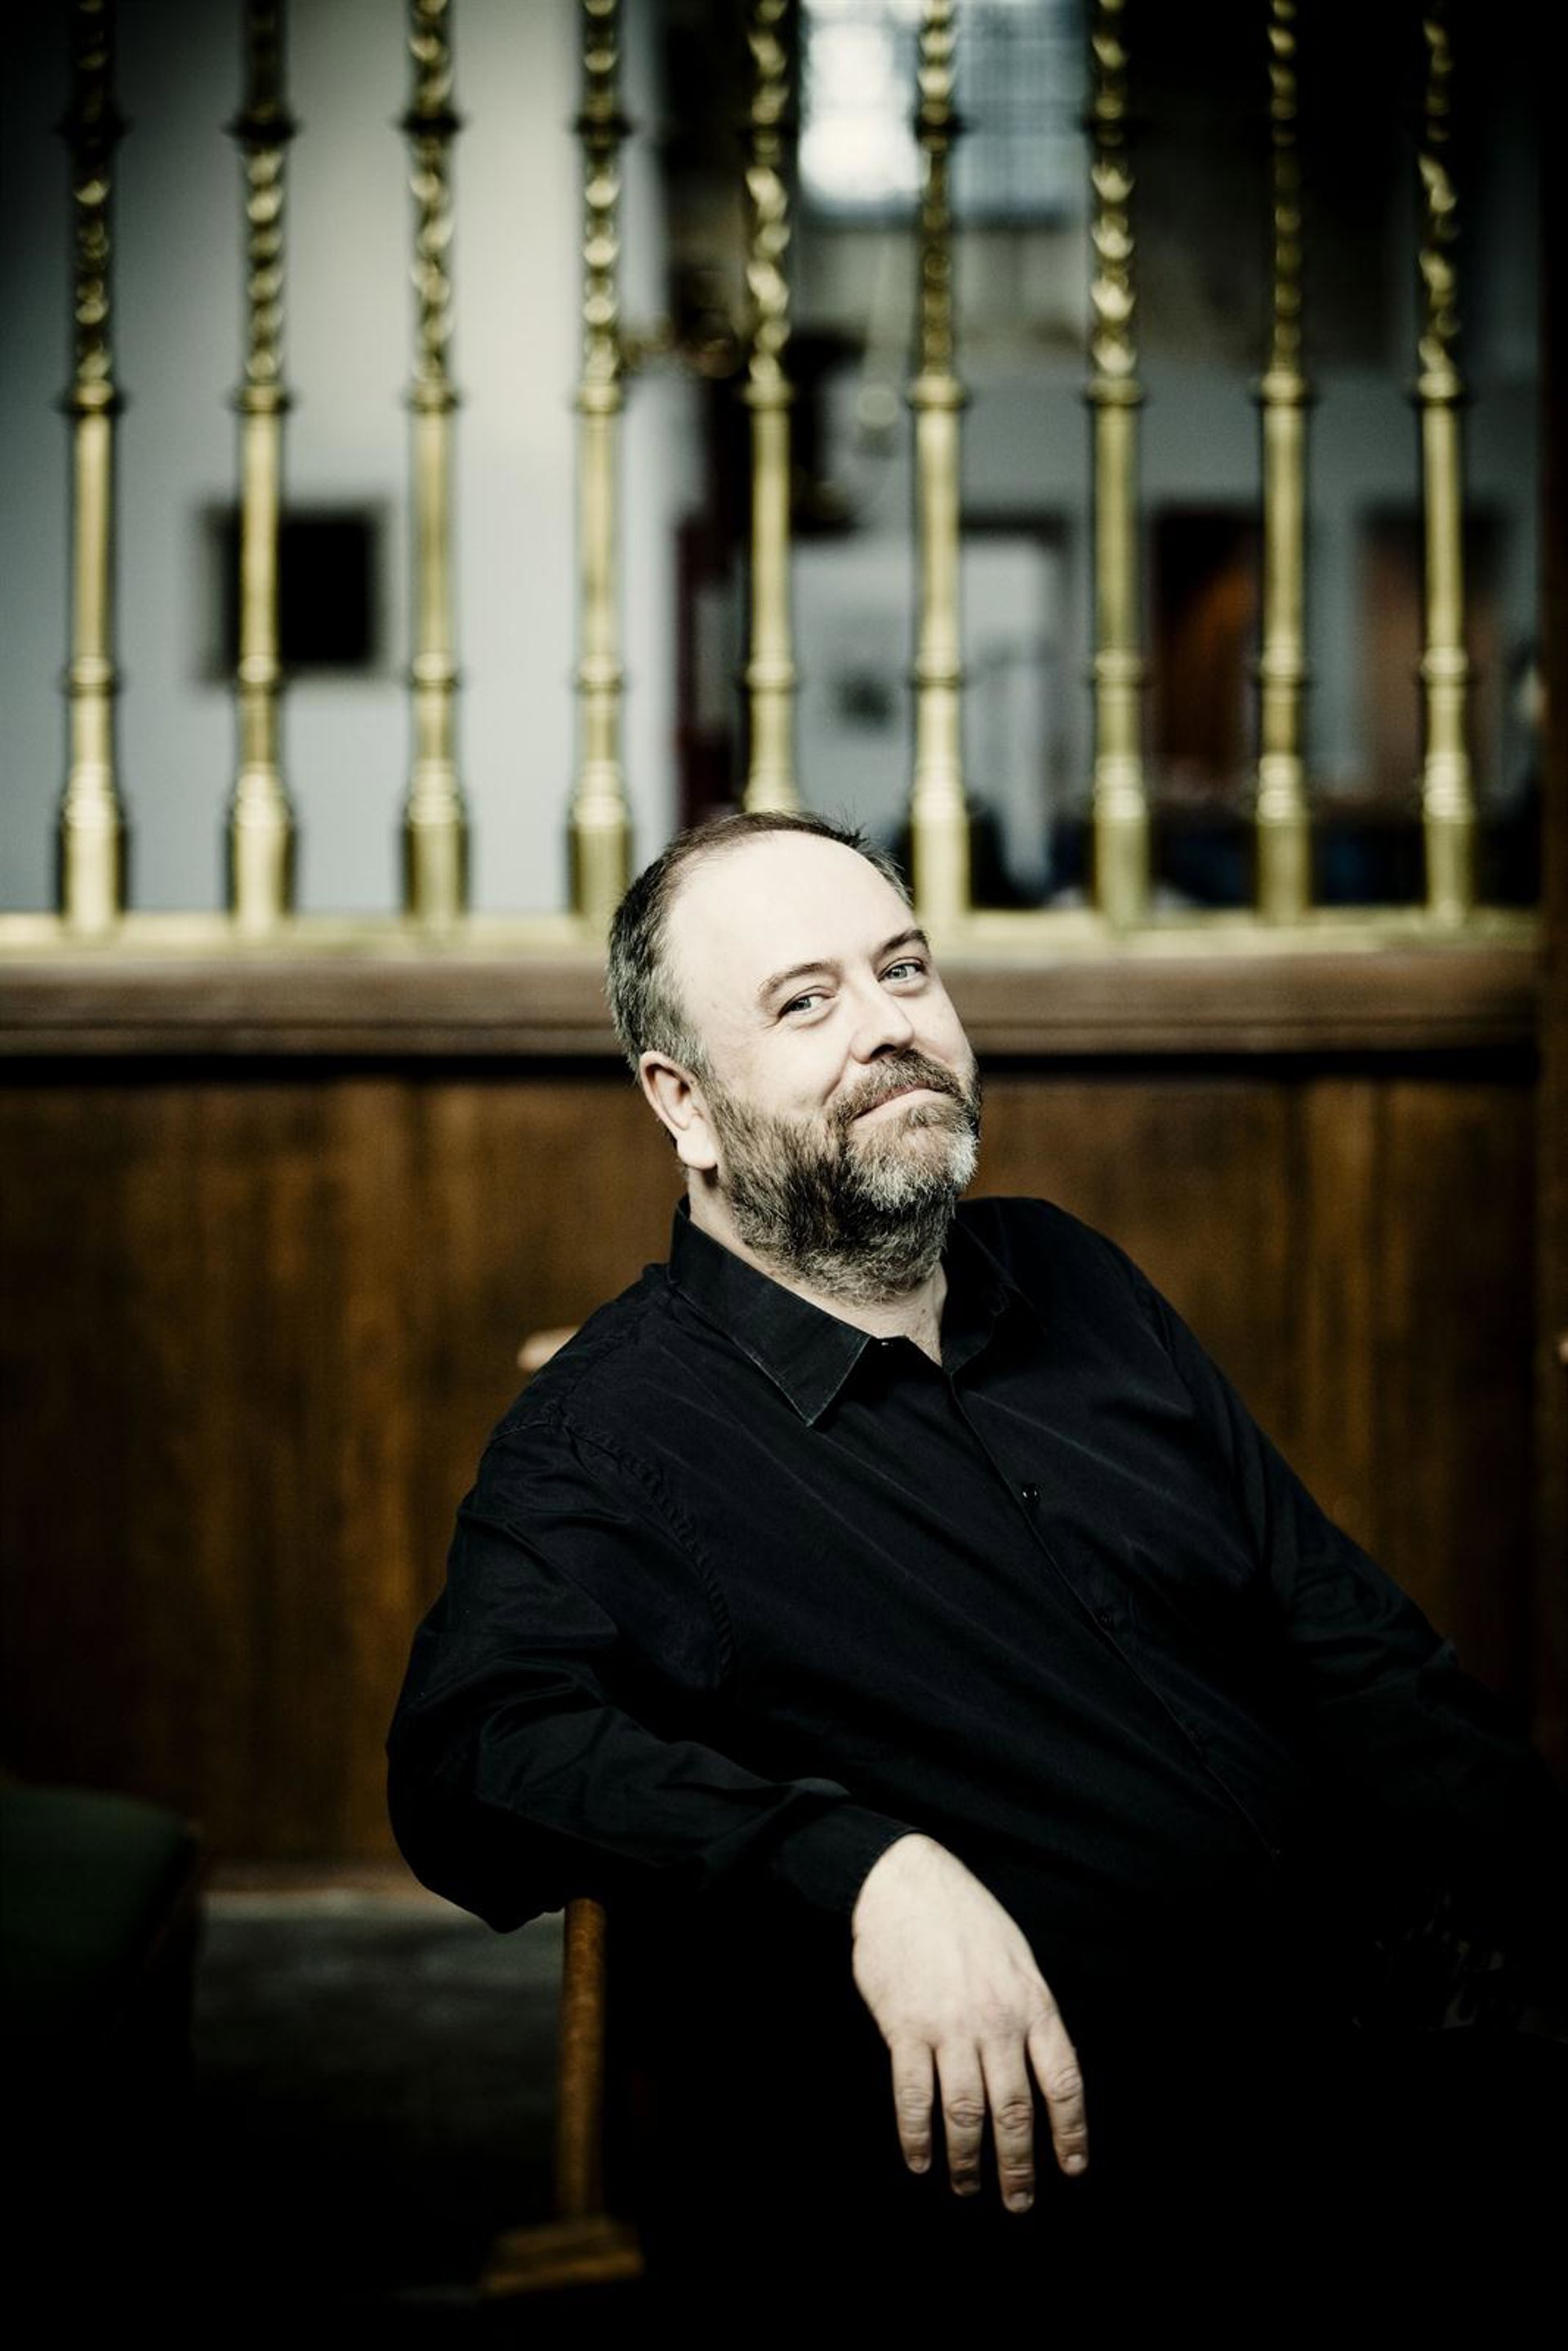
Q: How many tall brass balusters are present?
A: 9